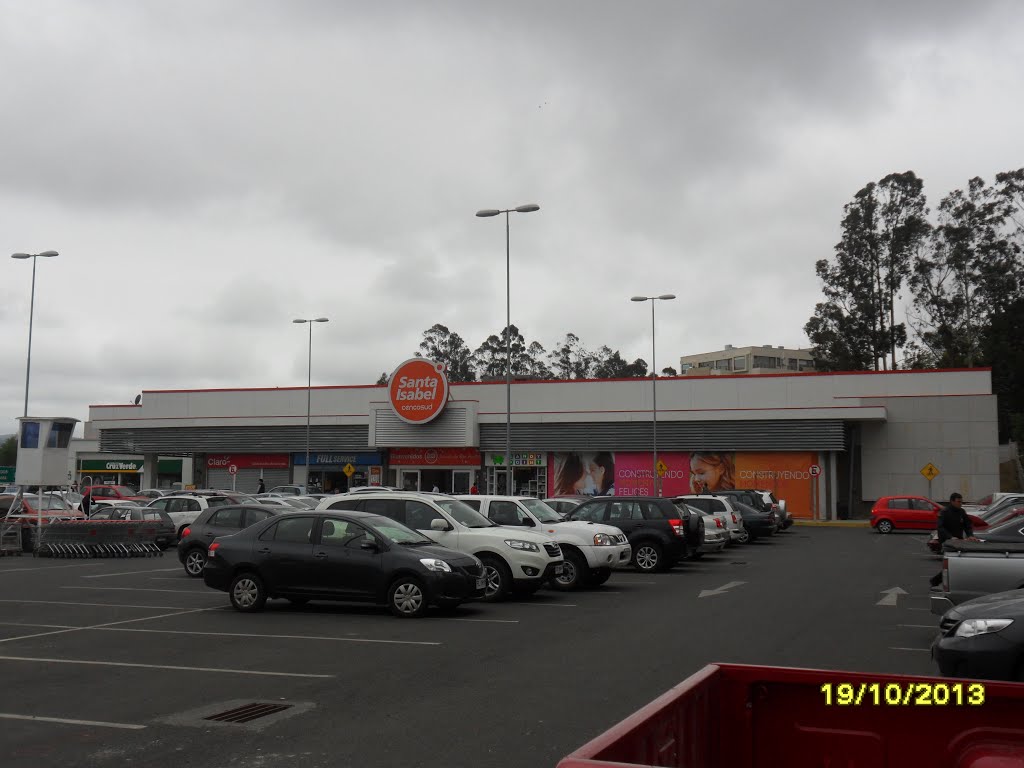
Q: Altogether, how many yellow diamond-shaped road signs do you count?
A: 3